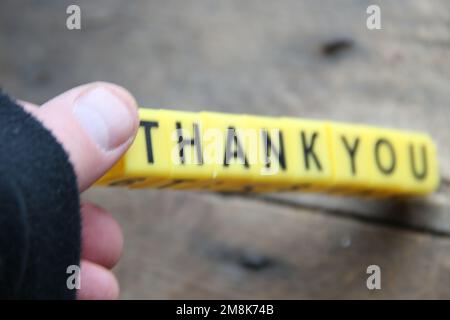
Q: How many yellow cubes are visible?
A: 8